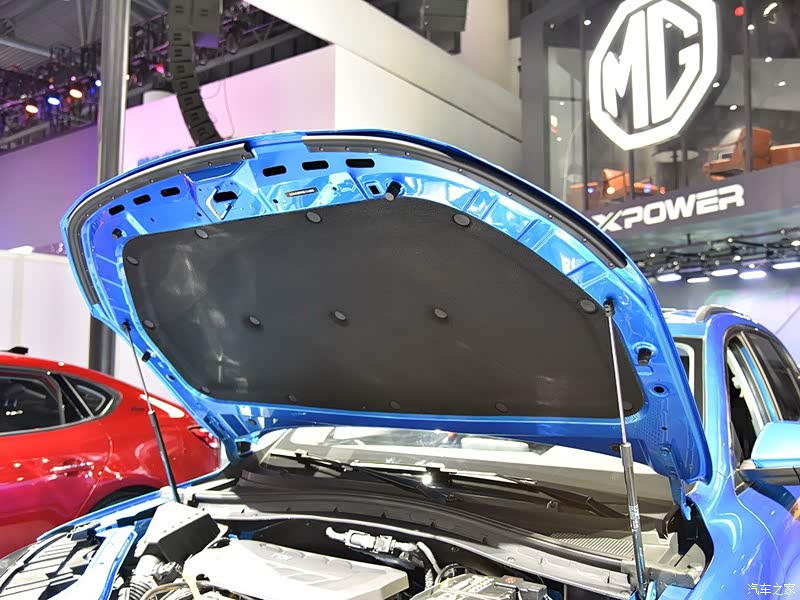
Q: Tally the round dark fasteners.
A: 14